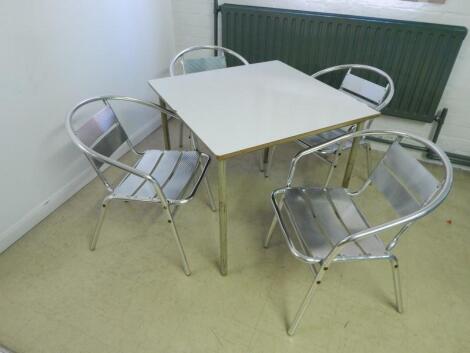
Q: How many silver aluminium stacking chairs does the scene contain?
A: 4